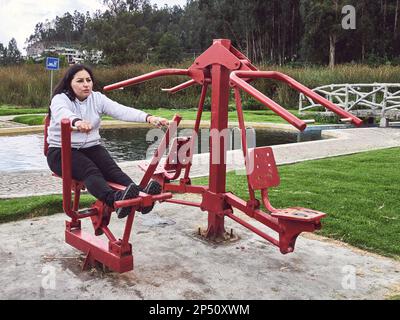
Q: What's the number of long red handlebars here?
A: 4